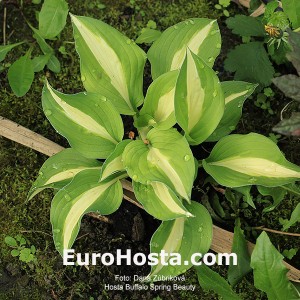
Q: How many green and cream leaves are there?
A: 13